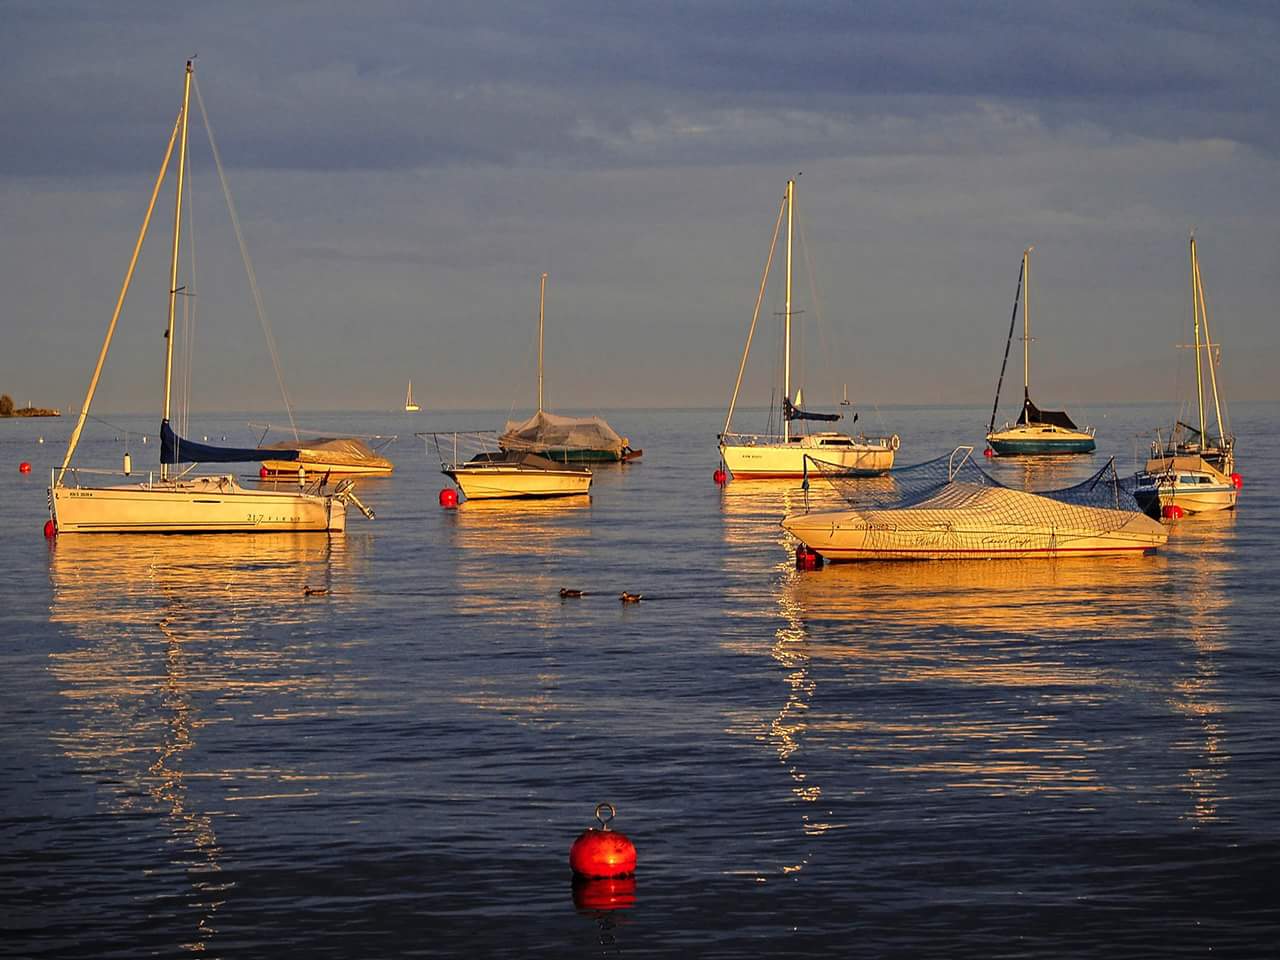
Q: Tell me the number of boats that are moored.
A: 9